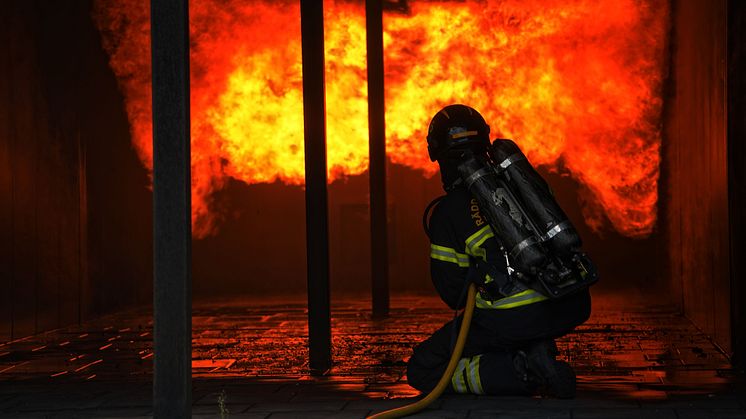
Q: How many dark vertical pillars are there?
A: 3